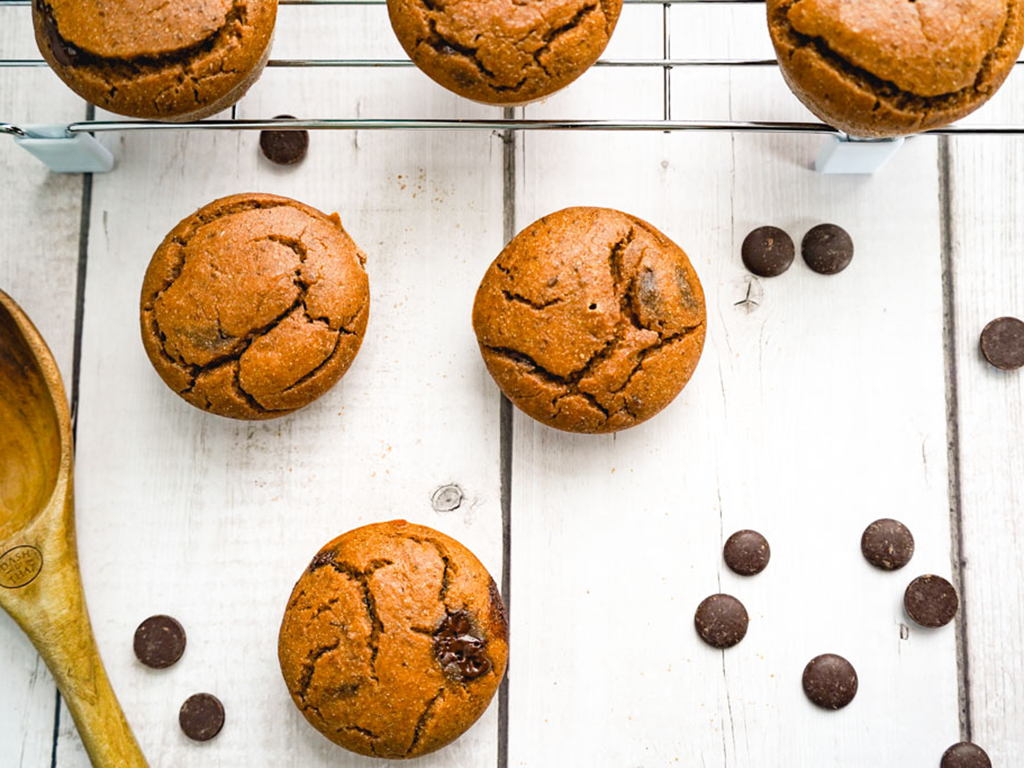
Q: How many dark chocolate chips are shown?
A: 12